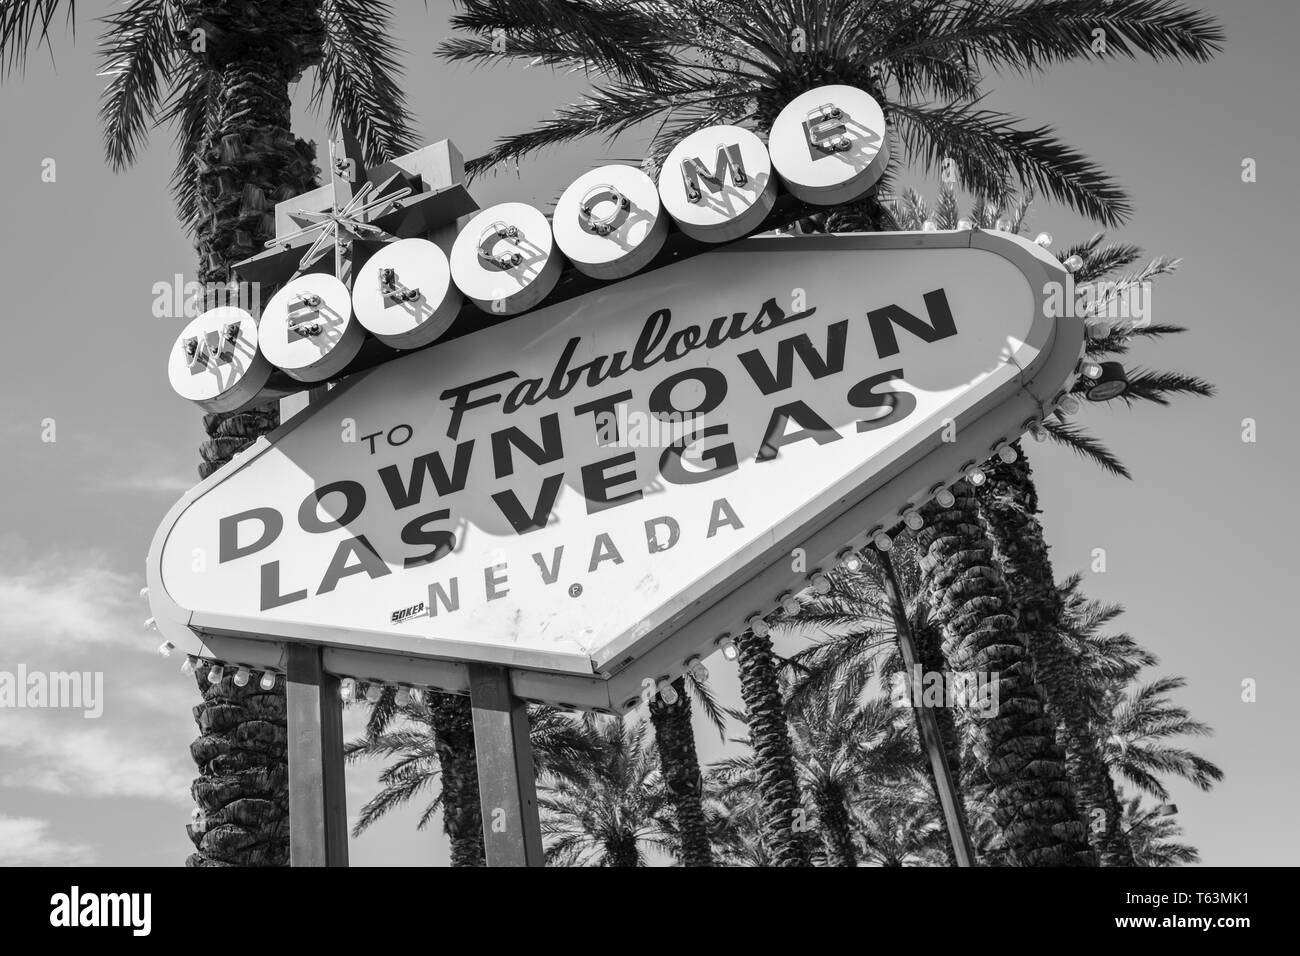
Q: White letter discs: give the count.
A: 7